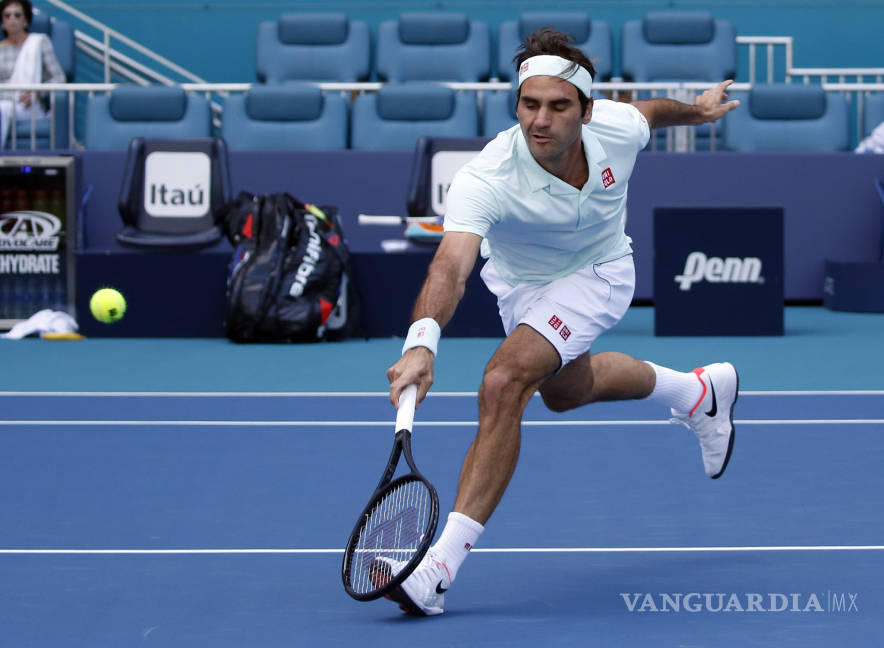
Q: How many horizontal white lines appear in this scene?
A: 3